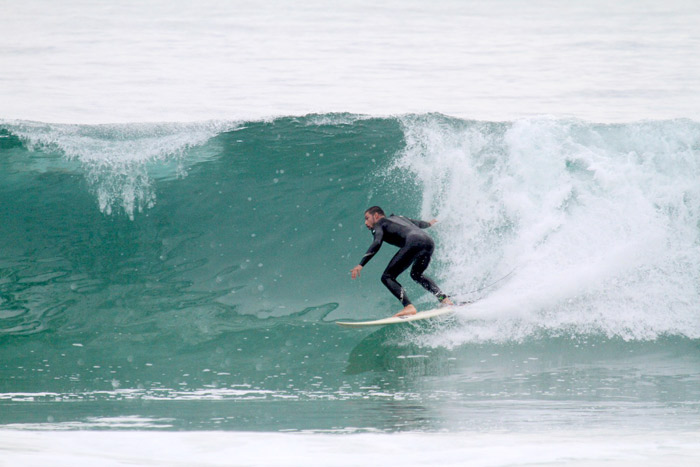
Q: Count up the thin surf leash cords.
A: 1